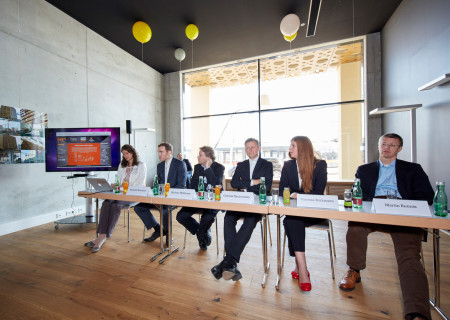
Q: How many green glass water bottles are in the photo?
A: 6